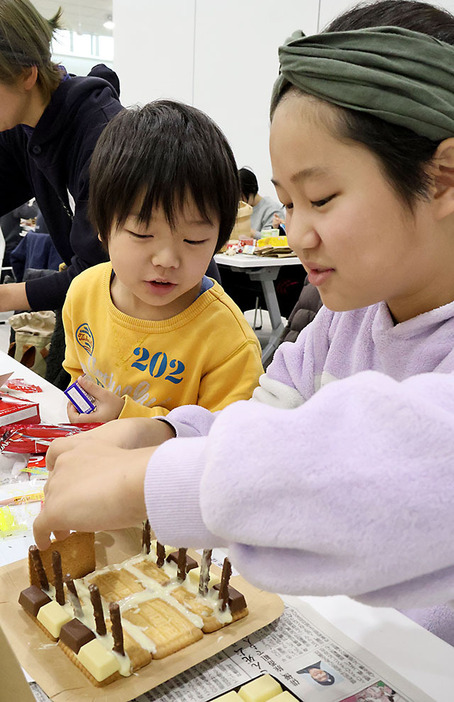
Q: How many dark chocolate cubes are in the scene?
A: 4